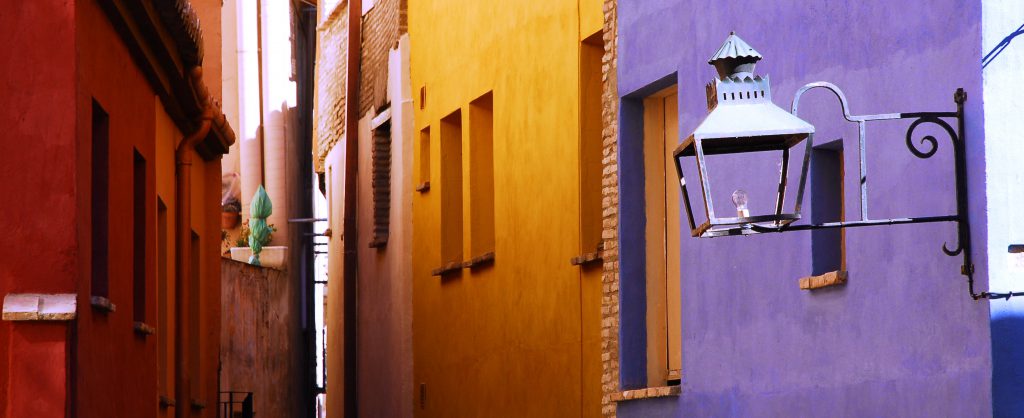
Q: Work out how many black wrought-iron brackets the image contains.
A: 1